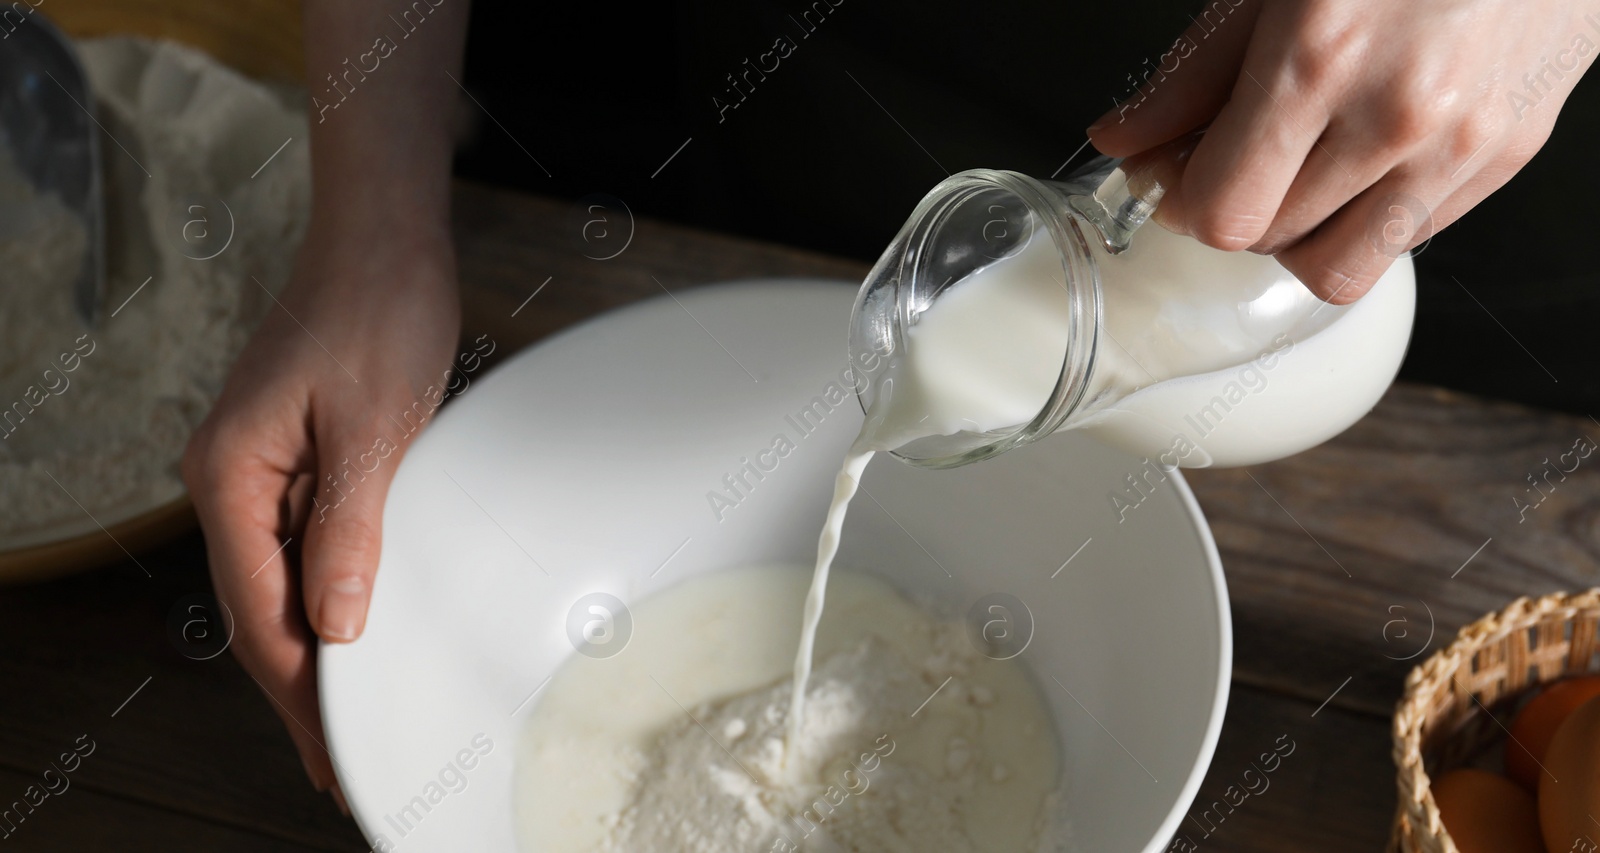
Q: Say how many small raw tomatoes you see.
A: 0